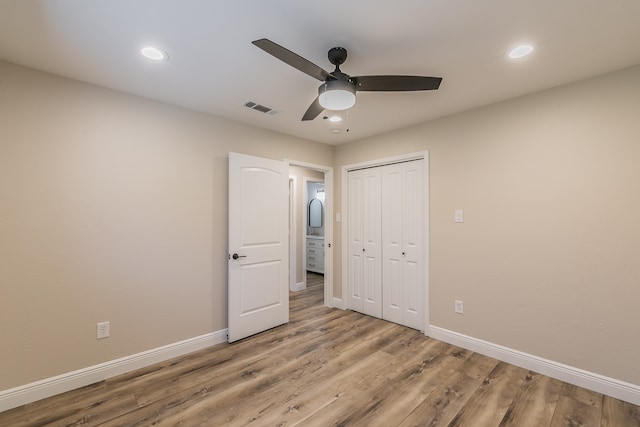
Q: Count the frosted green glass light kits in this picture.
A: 0